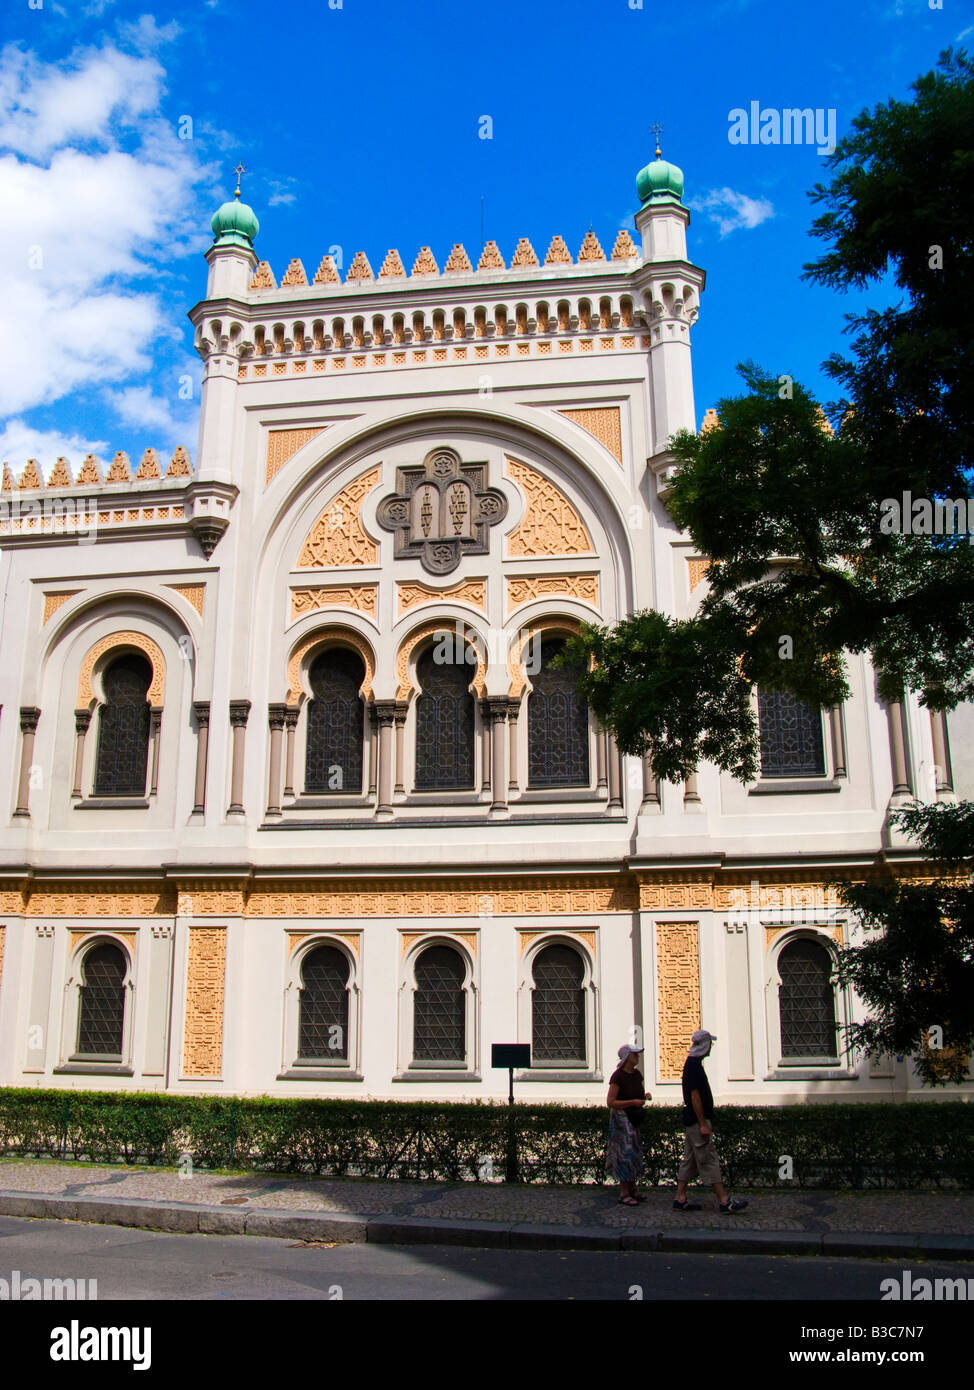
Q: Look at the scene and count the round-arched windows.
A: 10